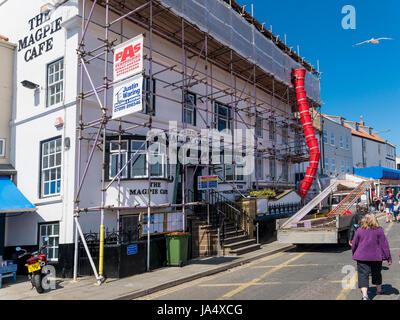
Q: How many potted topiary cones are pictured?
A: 0